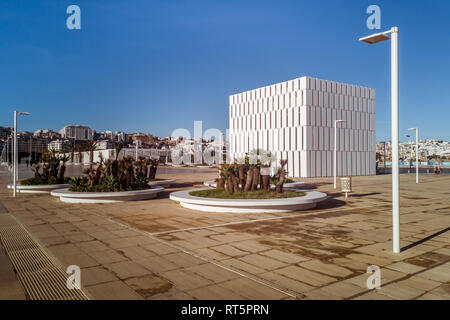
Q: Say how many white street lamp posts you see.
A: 4